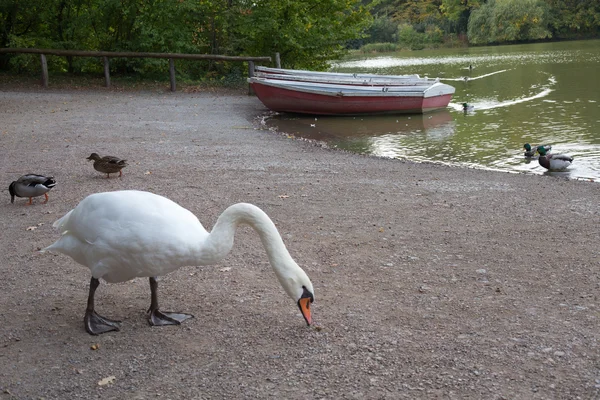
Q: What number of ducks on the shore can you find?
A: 2